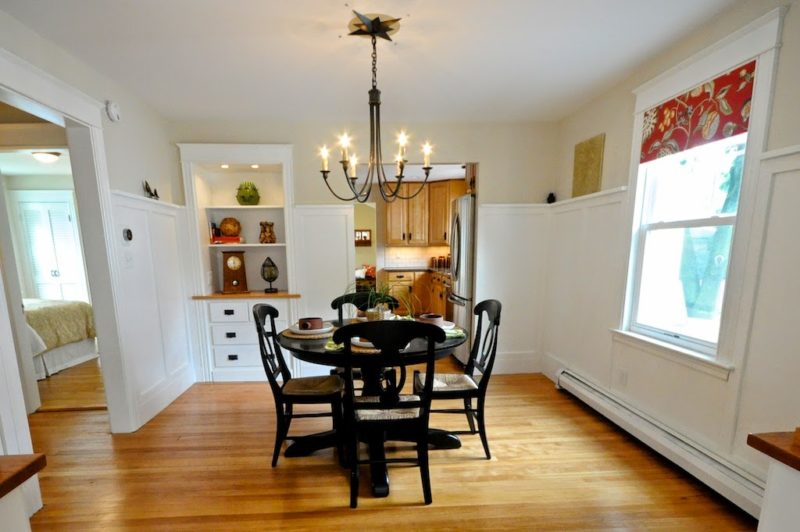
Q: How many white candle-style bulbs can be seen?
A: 6